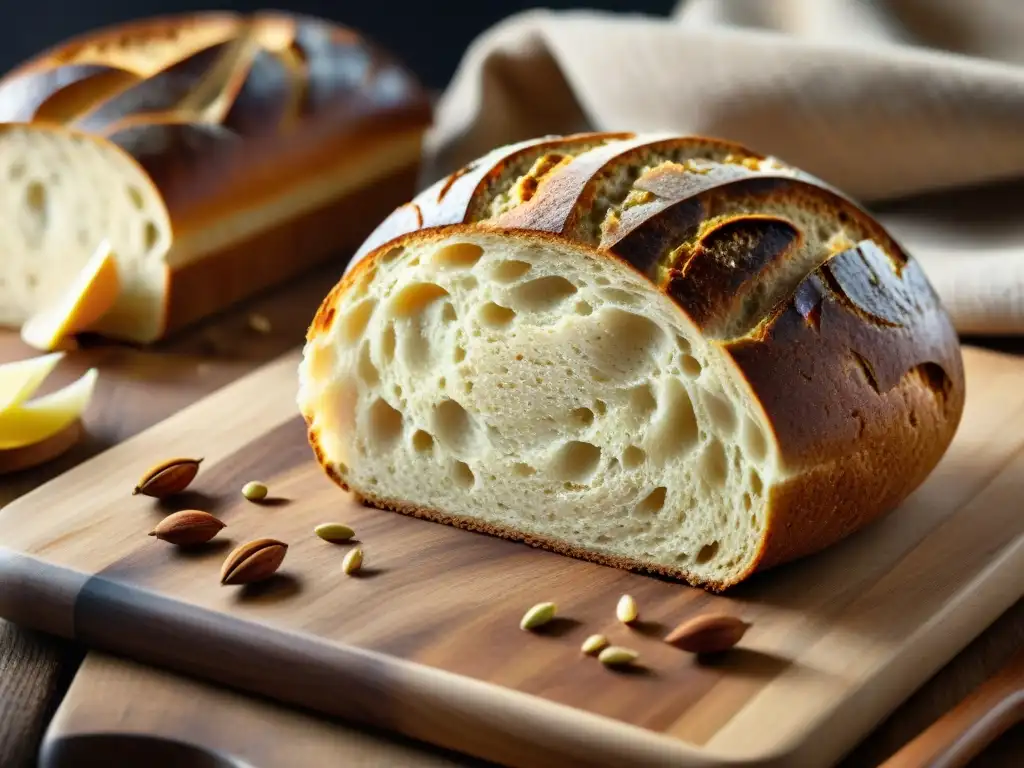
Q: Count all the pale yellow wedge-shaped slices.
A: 3